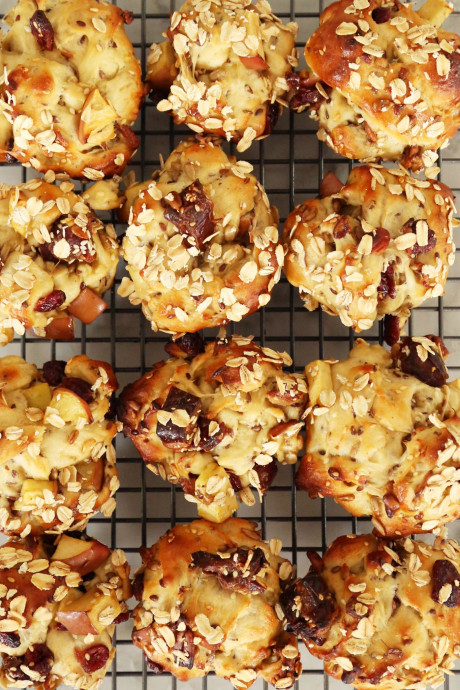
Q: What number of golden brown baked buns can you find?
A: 12